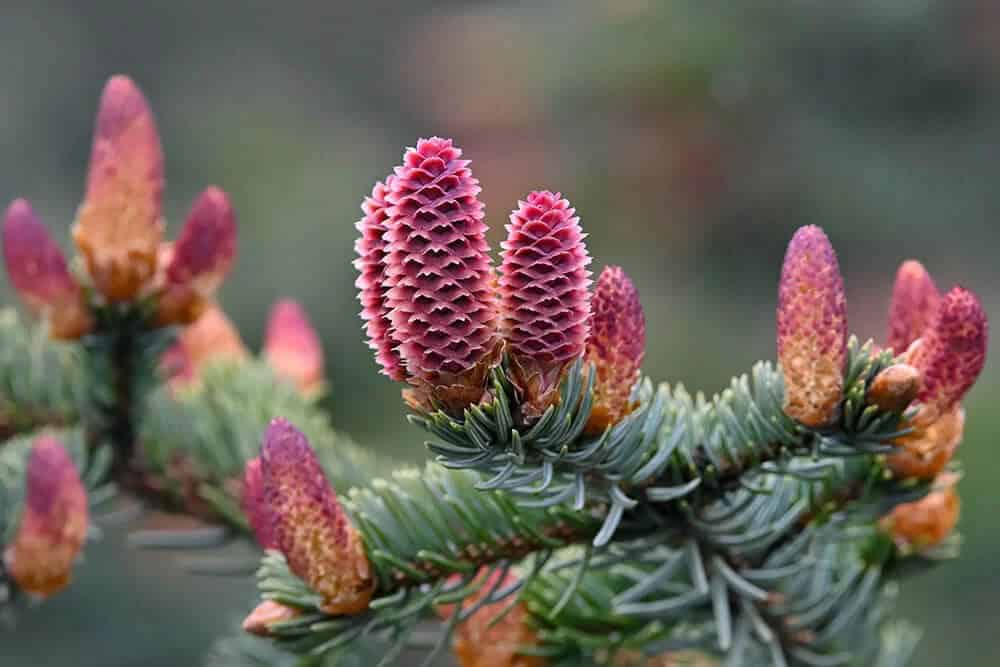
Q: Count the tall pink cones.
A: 3